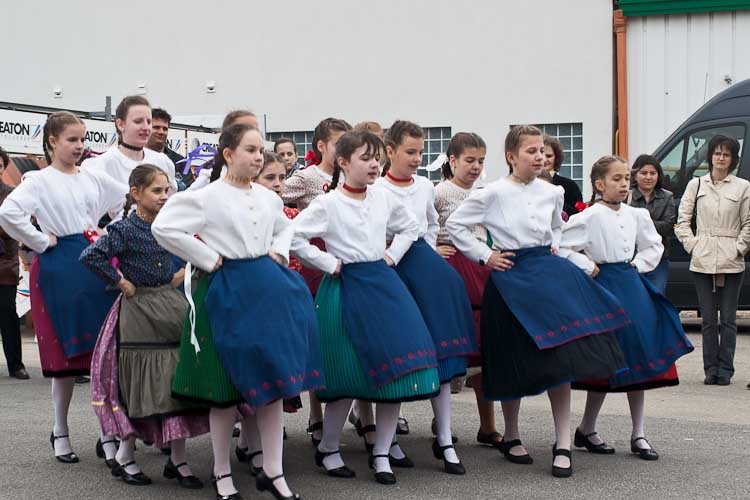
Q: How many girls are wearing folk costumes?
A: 12